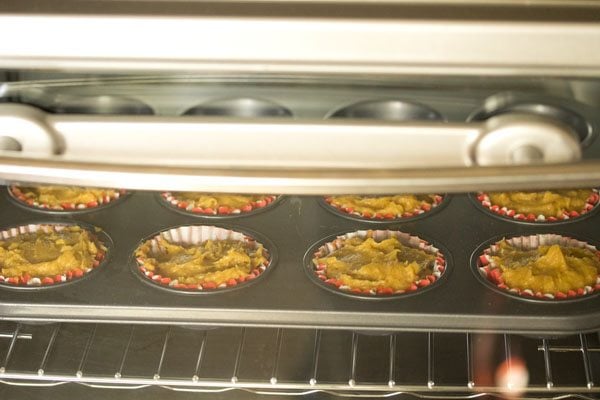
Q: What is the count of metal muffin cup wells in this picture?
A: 12